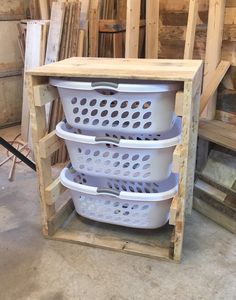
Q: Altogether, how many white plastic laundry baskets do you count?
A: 3